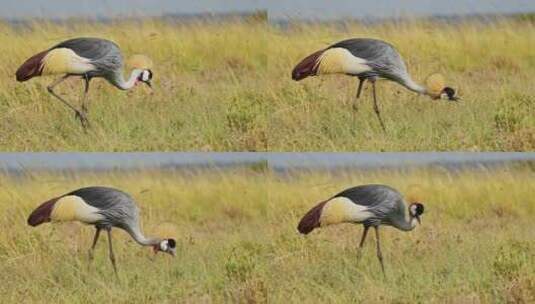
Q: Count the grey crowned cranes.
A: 4